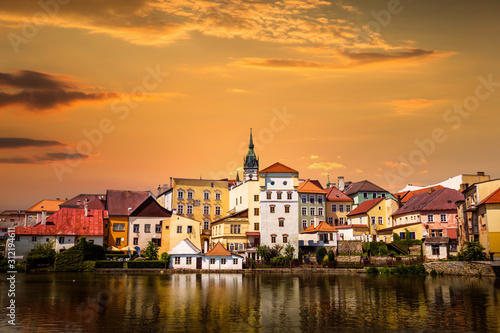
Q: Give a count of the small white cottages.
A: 2